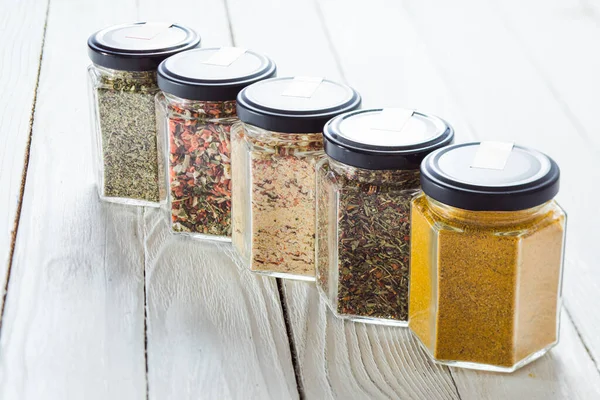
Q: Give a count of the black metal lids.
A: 5